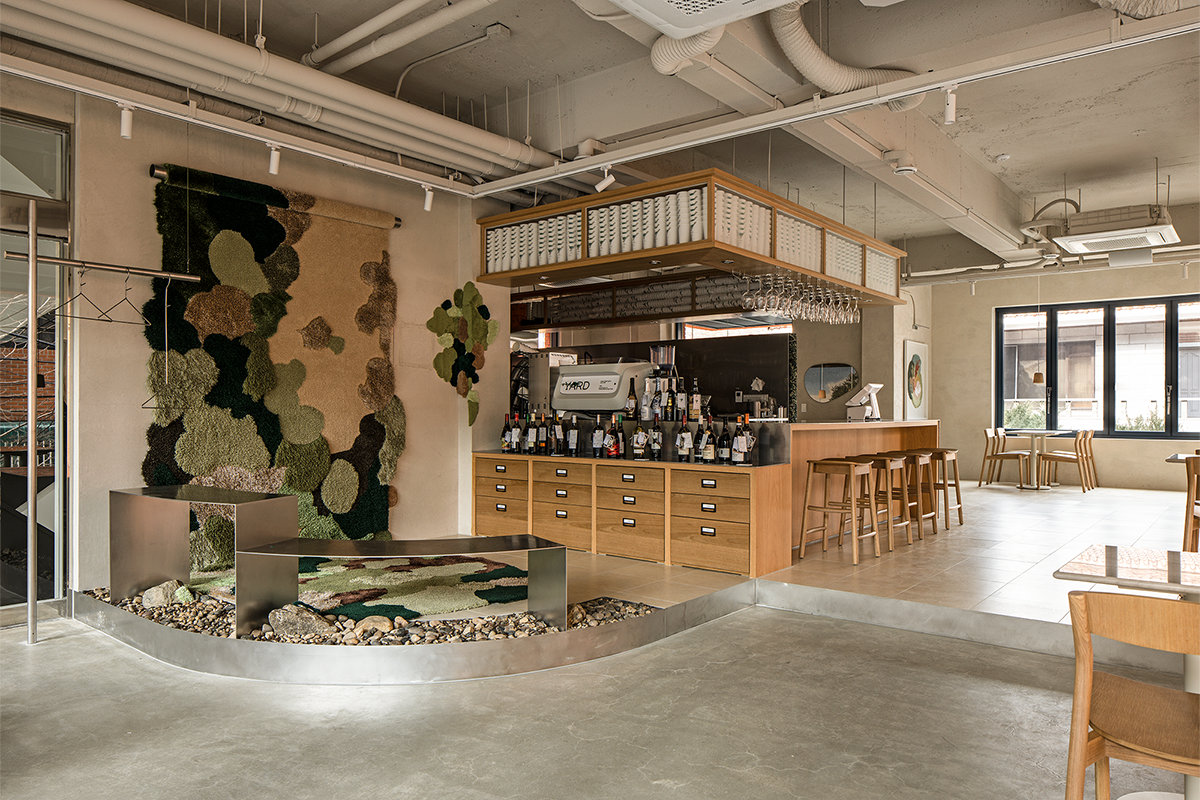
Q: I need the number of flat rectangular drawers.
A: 12